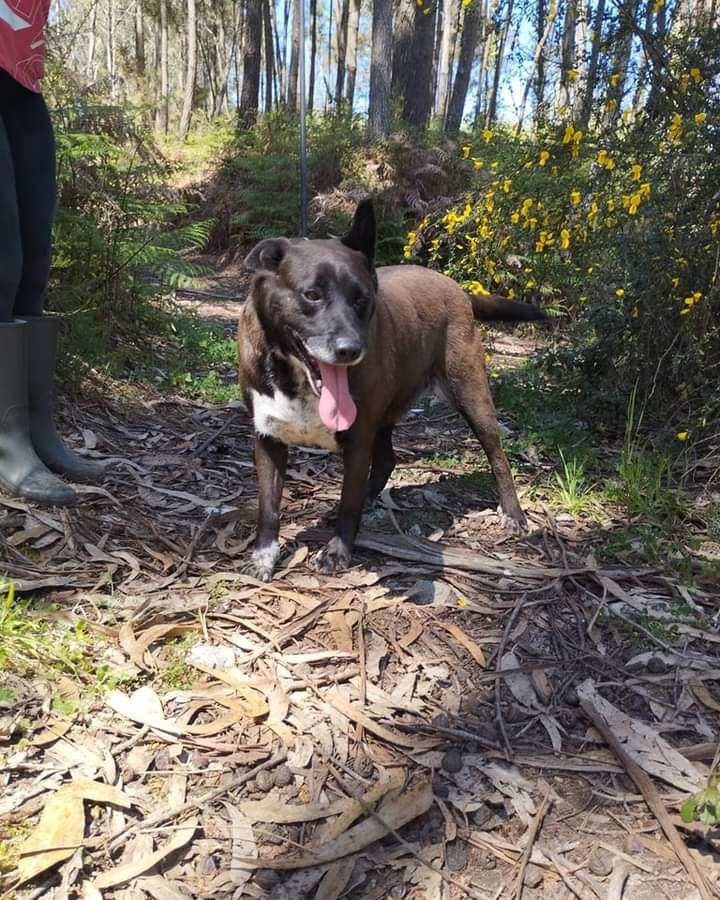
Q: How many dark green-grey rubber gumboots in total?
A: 2